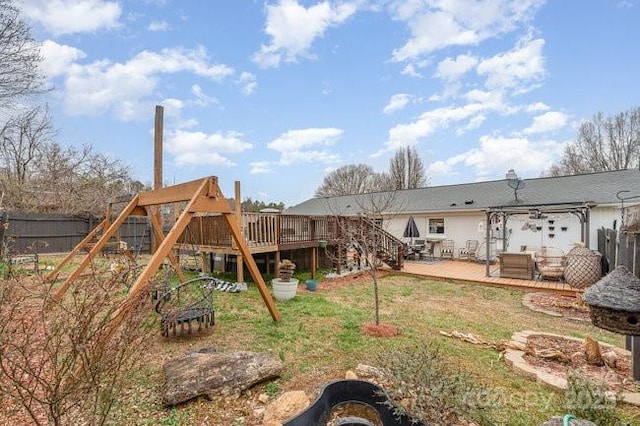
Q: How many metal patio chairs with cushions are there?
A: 2